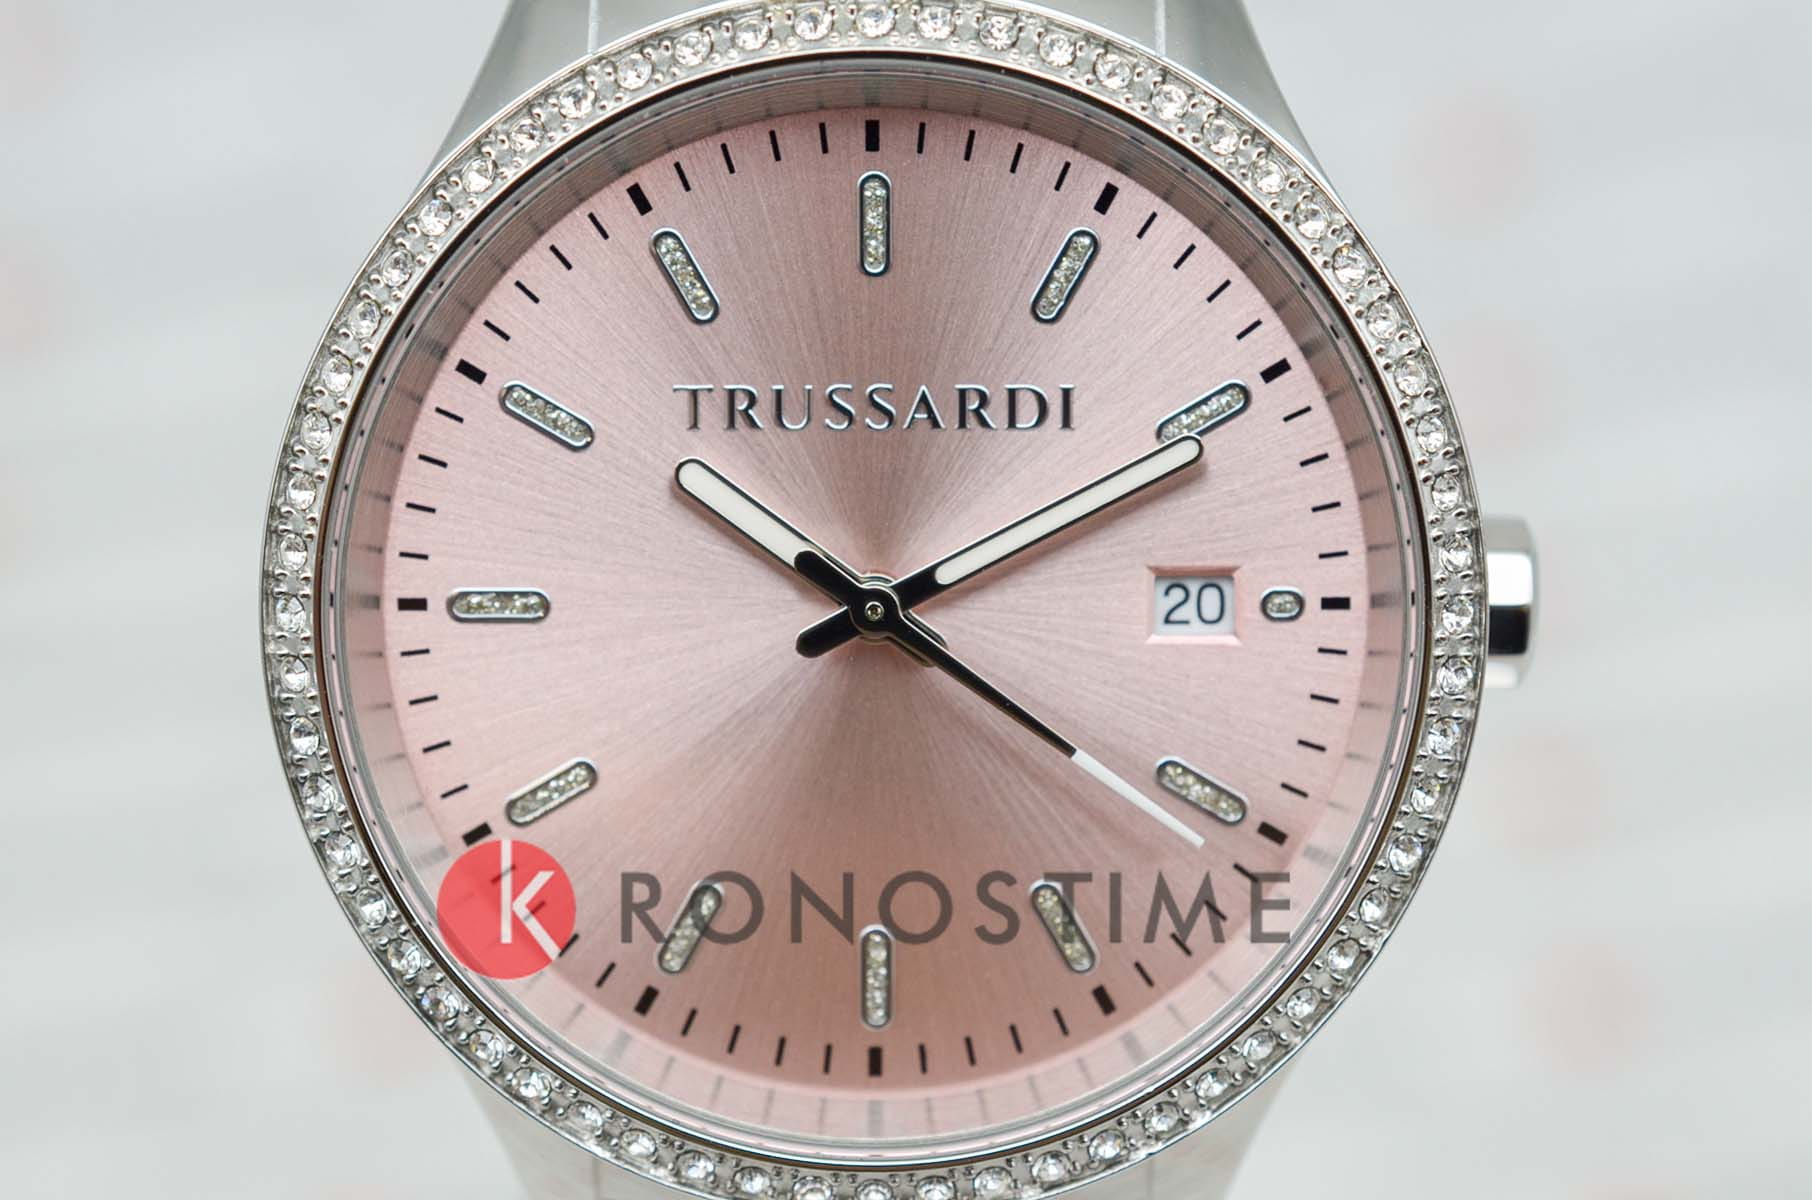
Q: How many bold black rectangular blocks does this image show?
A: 12